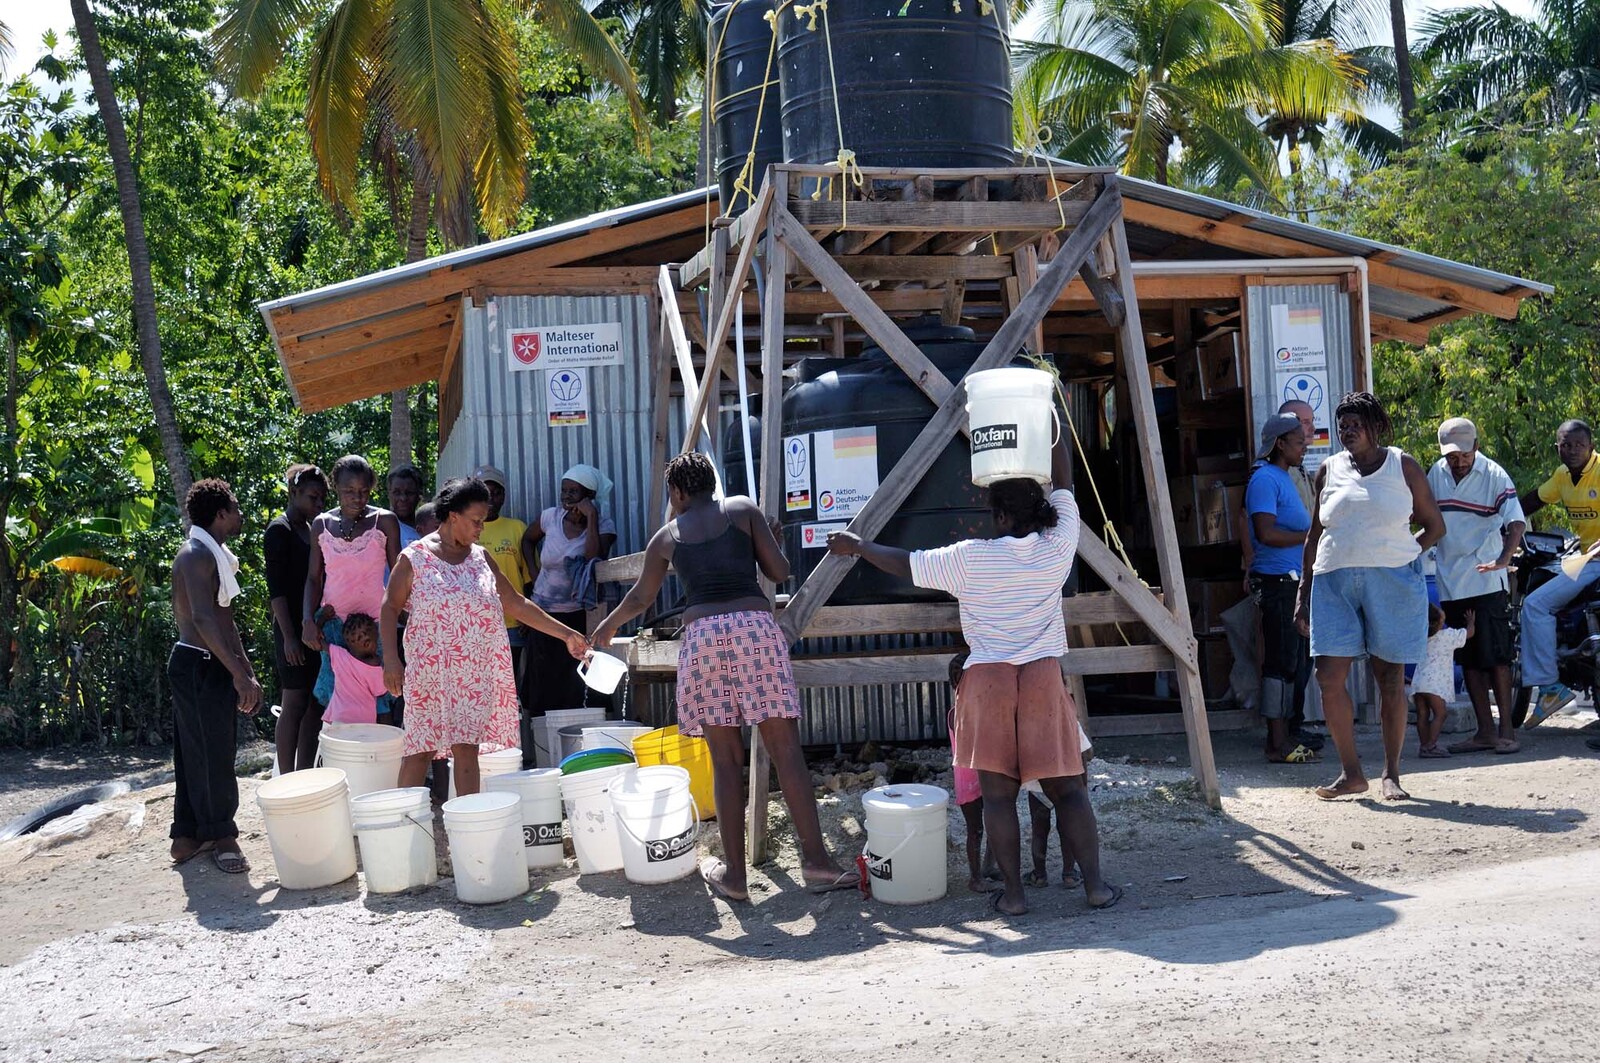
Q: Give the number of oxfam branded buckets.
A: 4